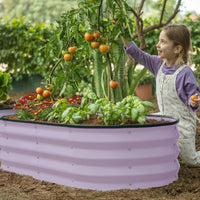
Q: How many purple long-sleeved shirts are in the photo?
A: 1